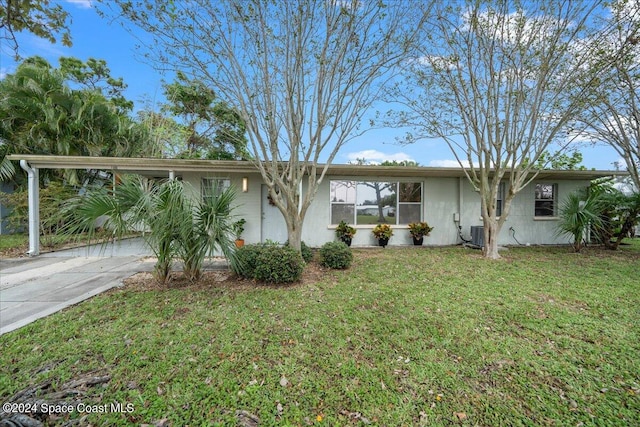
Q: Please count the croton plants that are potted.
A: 3